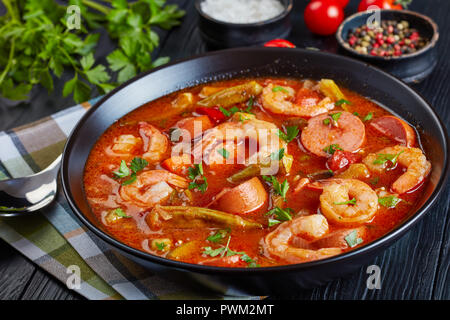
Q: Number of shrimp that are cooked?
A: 7